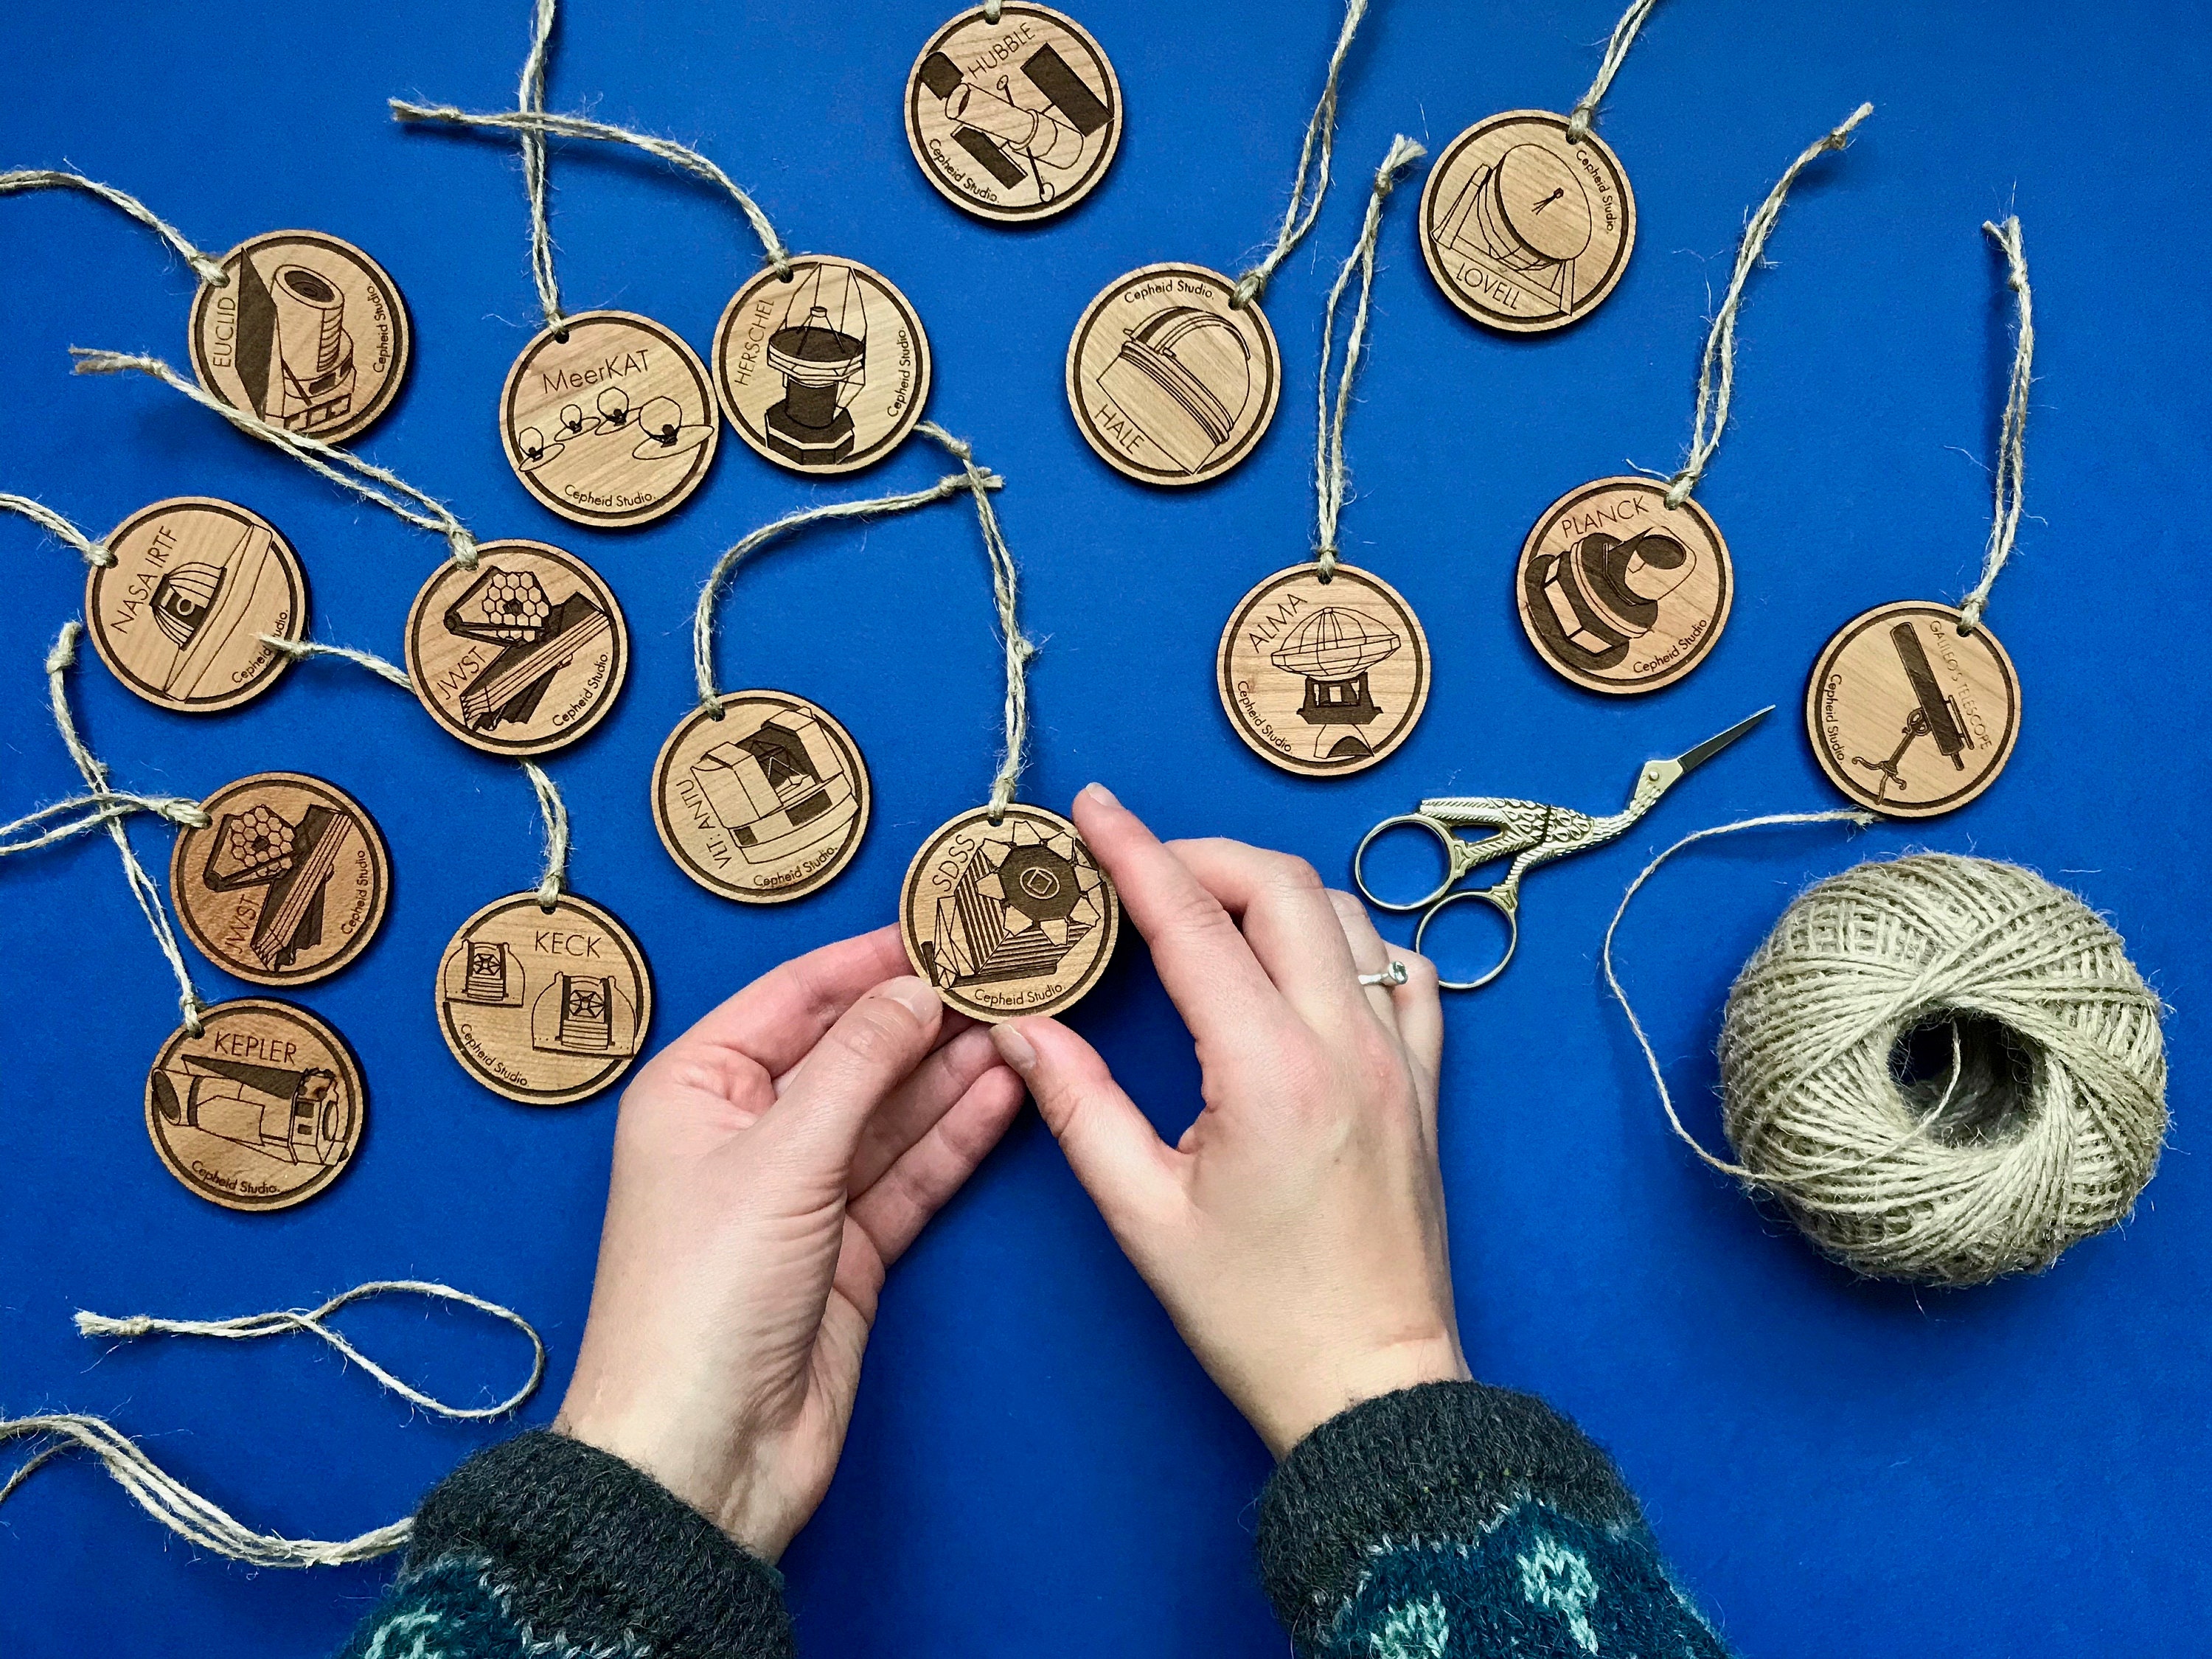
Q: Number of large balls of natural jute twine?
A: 1